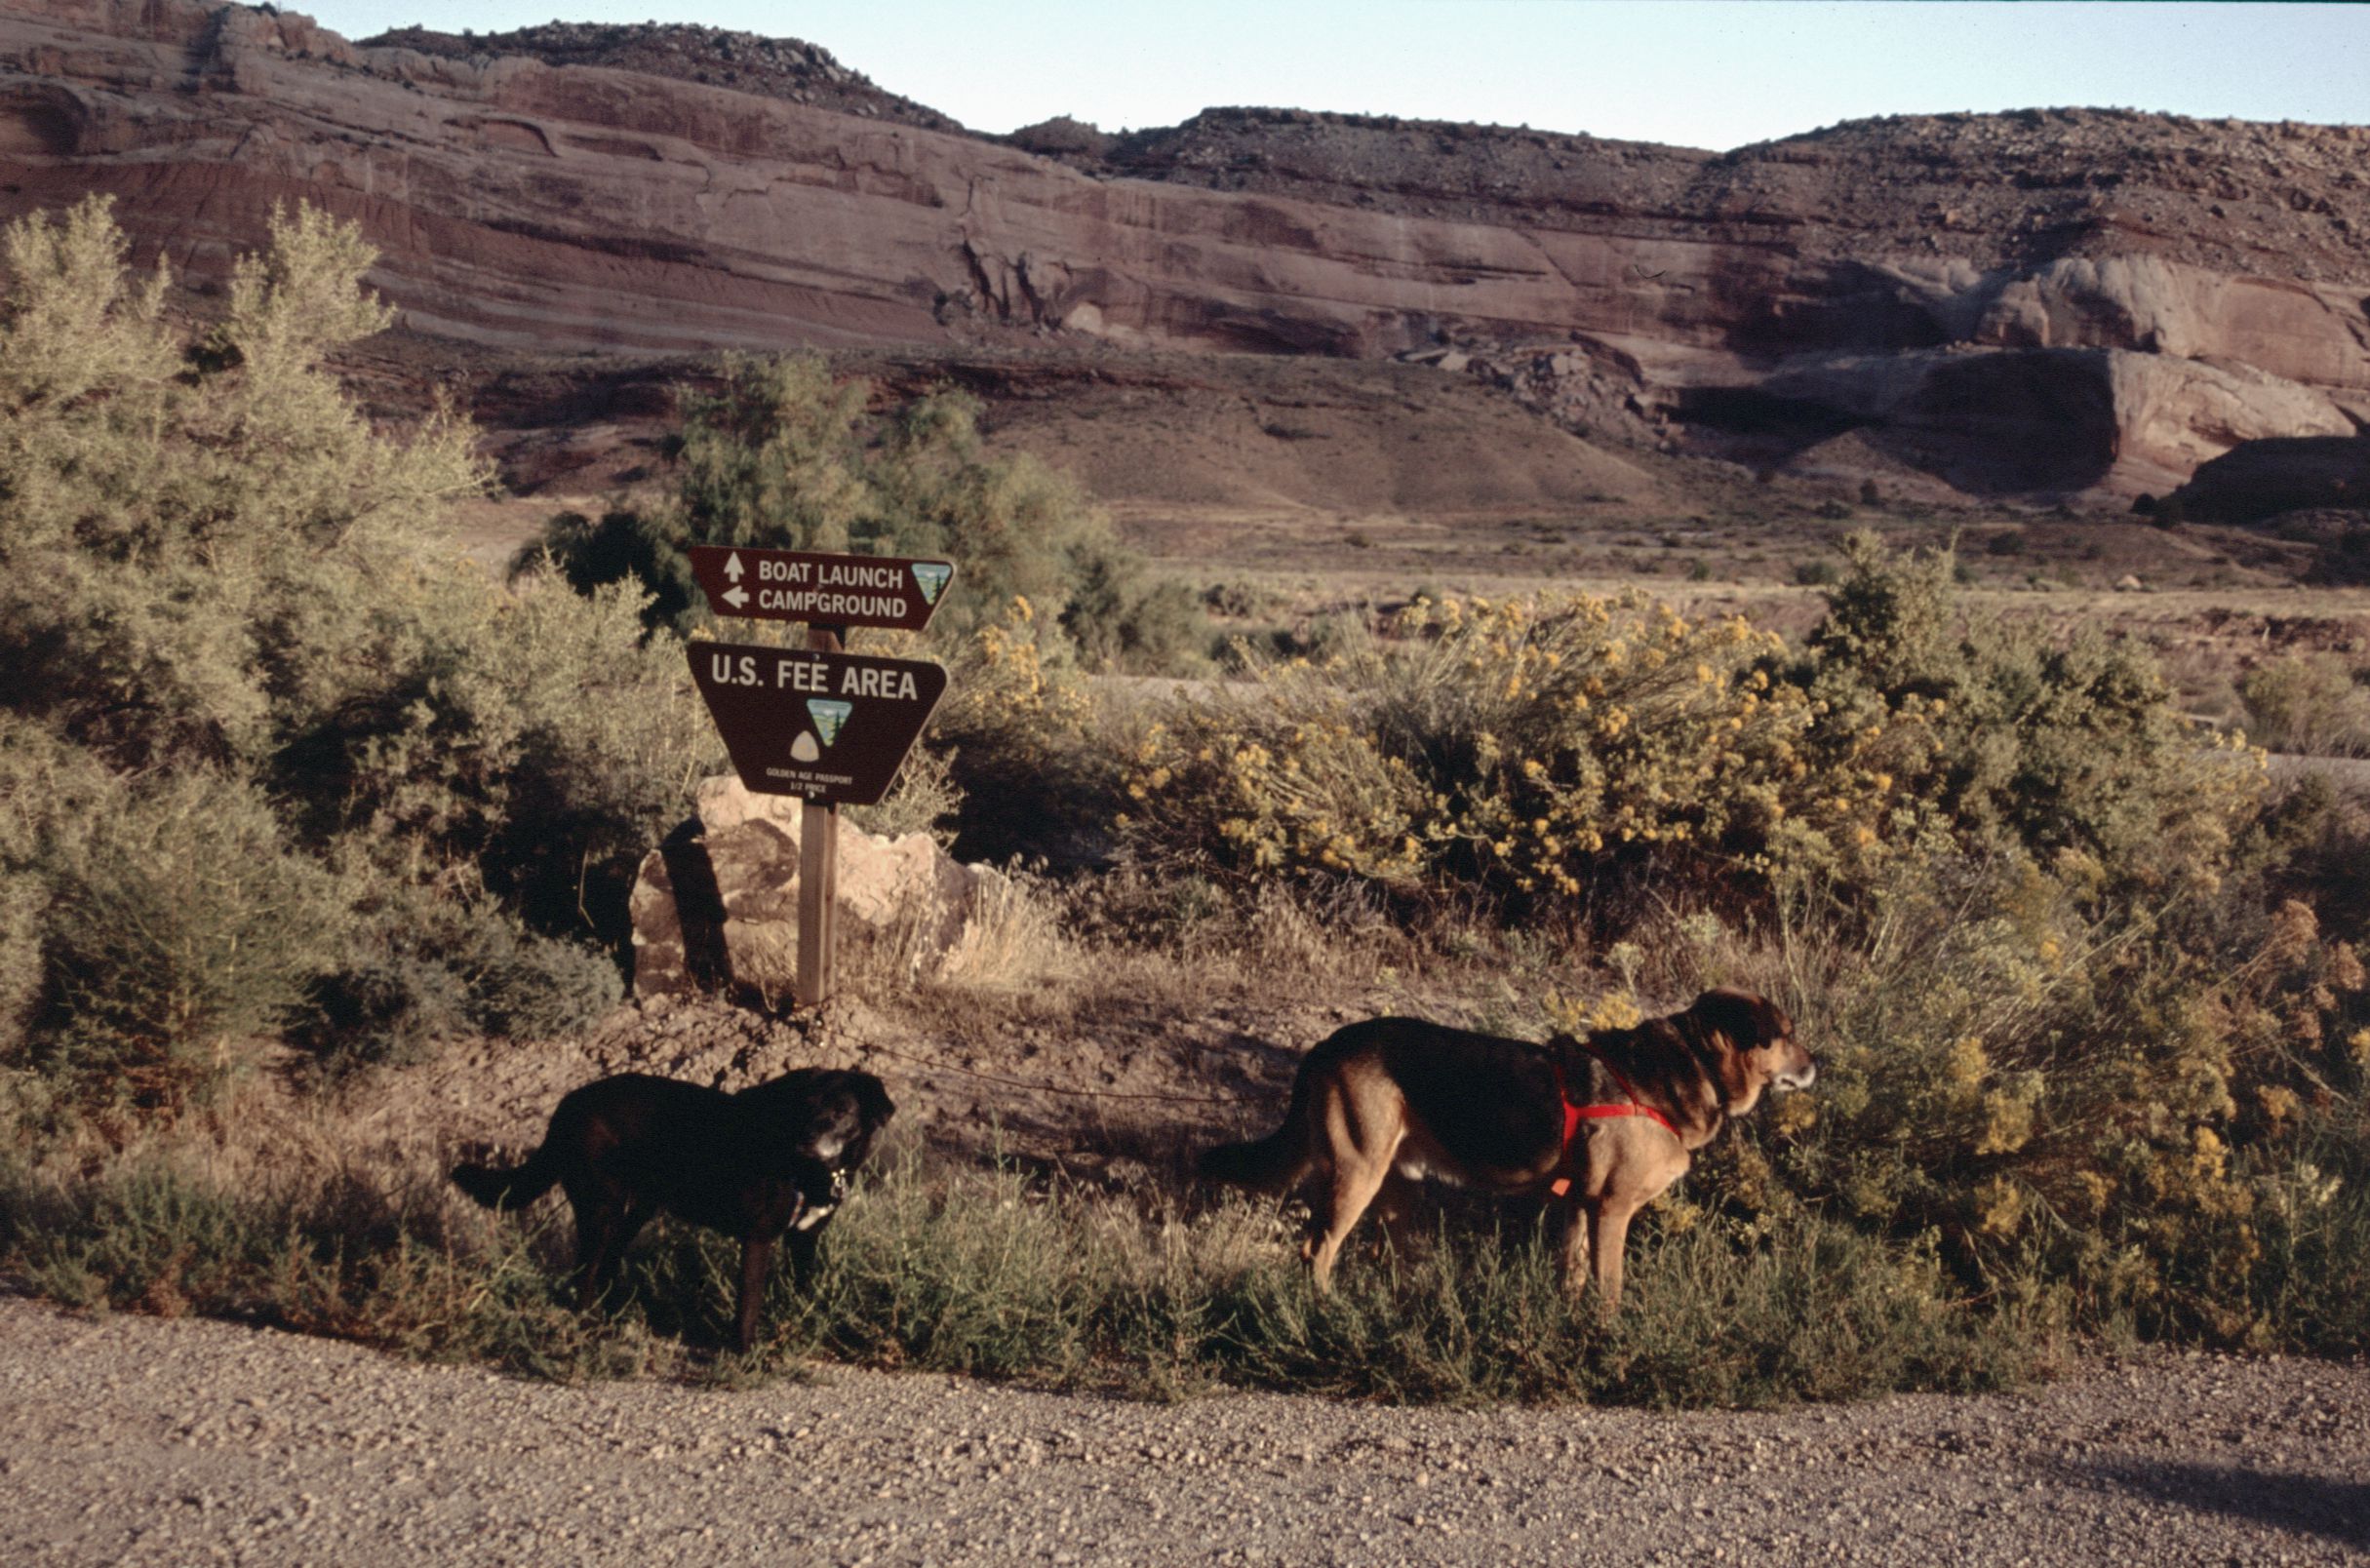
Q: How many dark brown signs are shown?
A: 2